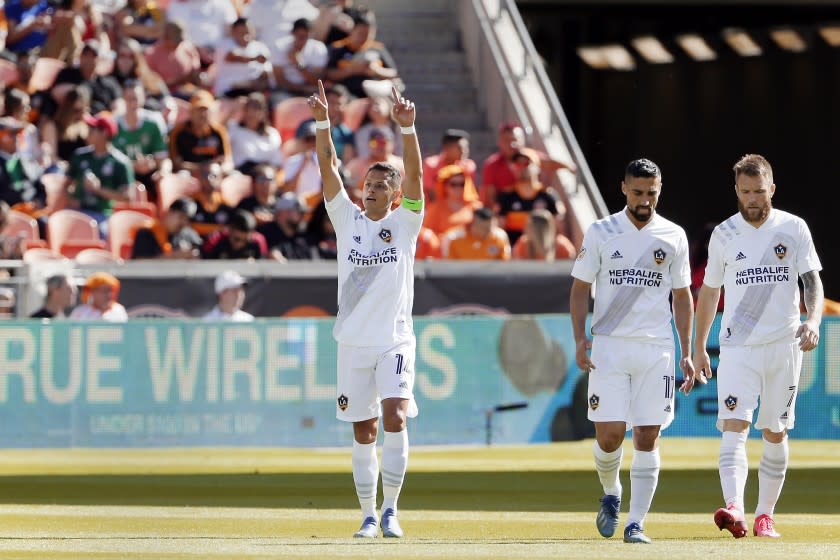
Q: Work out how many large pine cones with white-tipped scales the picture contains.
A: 0